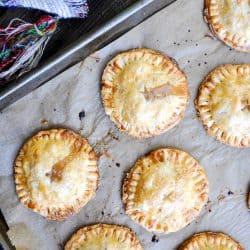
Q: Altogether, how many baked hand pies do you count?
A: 7